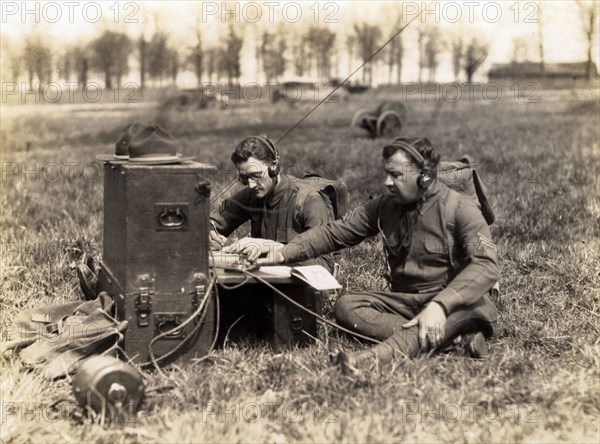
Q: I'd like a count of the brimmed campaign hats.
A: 2